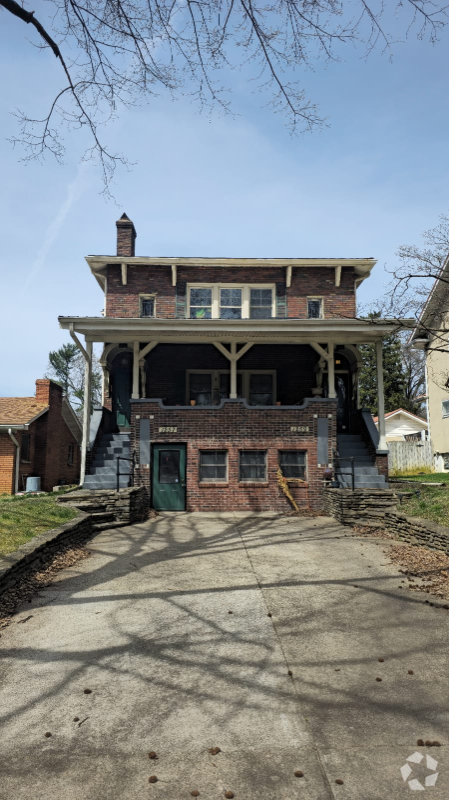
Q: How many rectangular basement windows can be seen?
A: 3